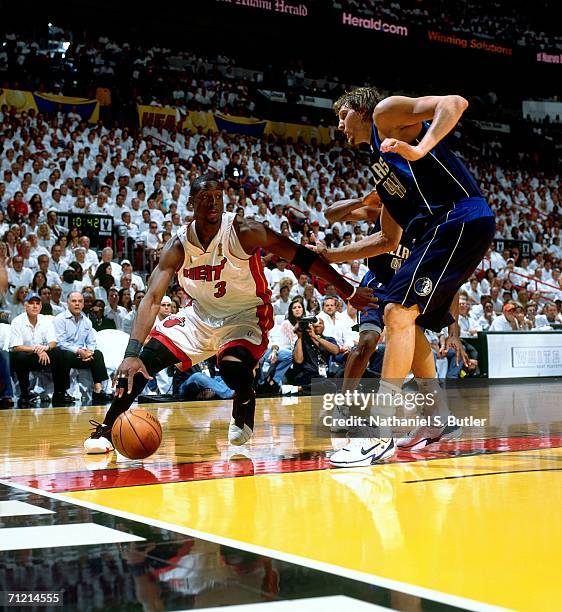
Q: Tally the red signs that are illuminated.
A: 1